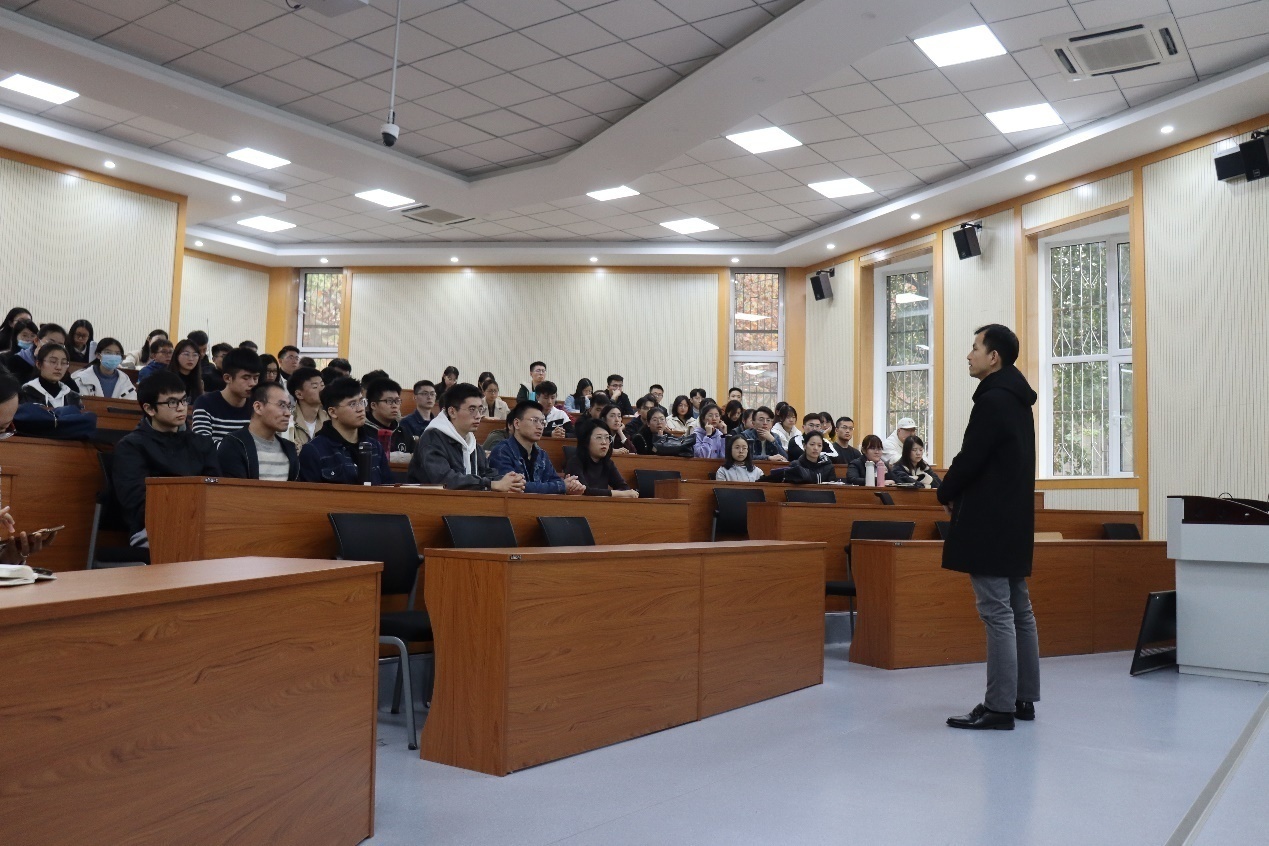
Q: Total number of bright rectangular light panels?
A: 10